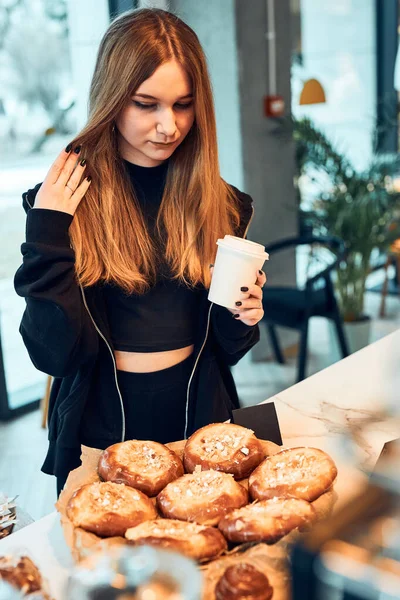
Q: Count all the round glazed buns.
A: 7